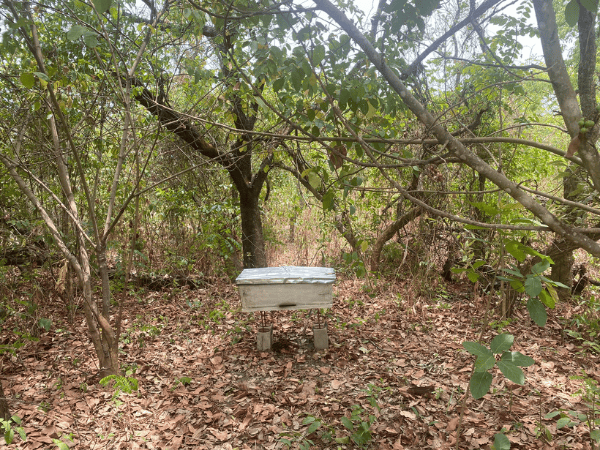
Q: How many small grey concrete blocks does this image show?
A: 2